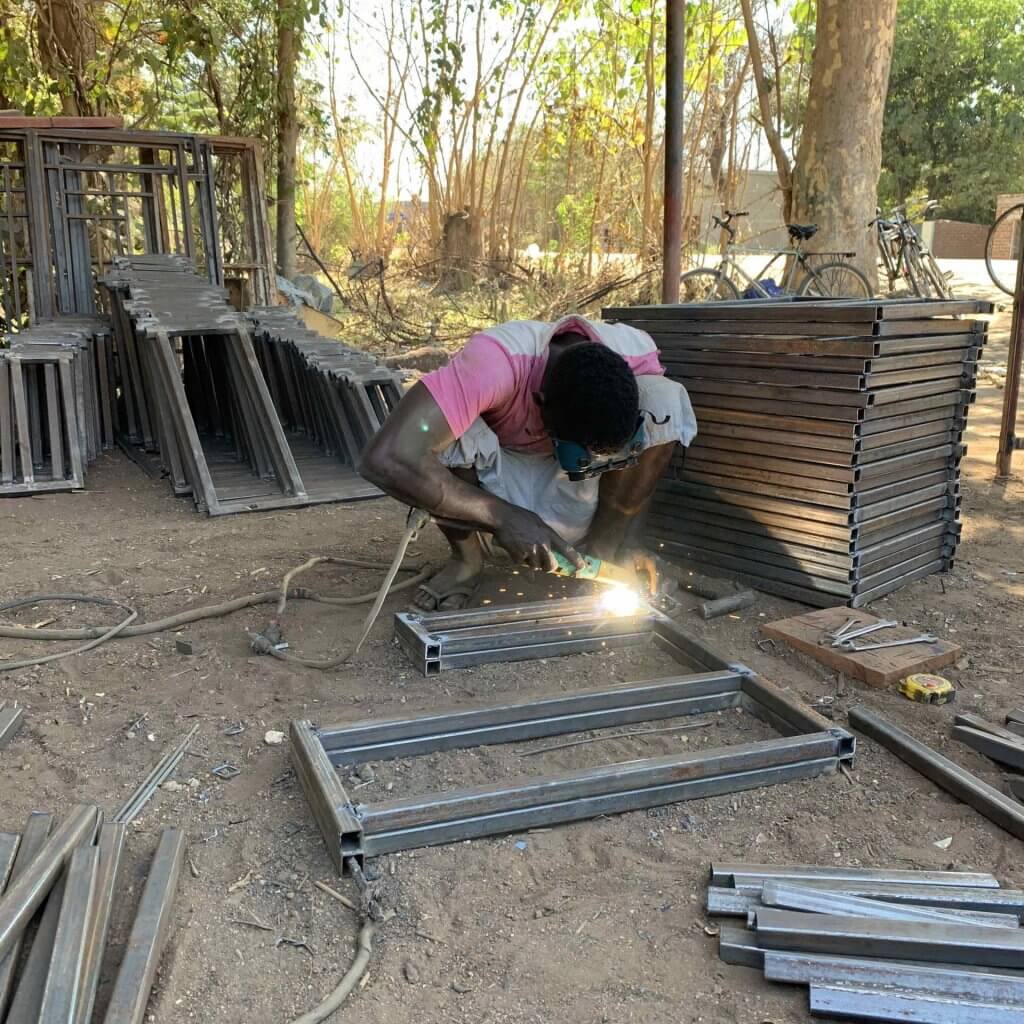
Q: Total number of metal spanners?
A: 3